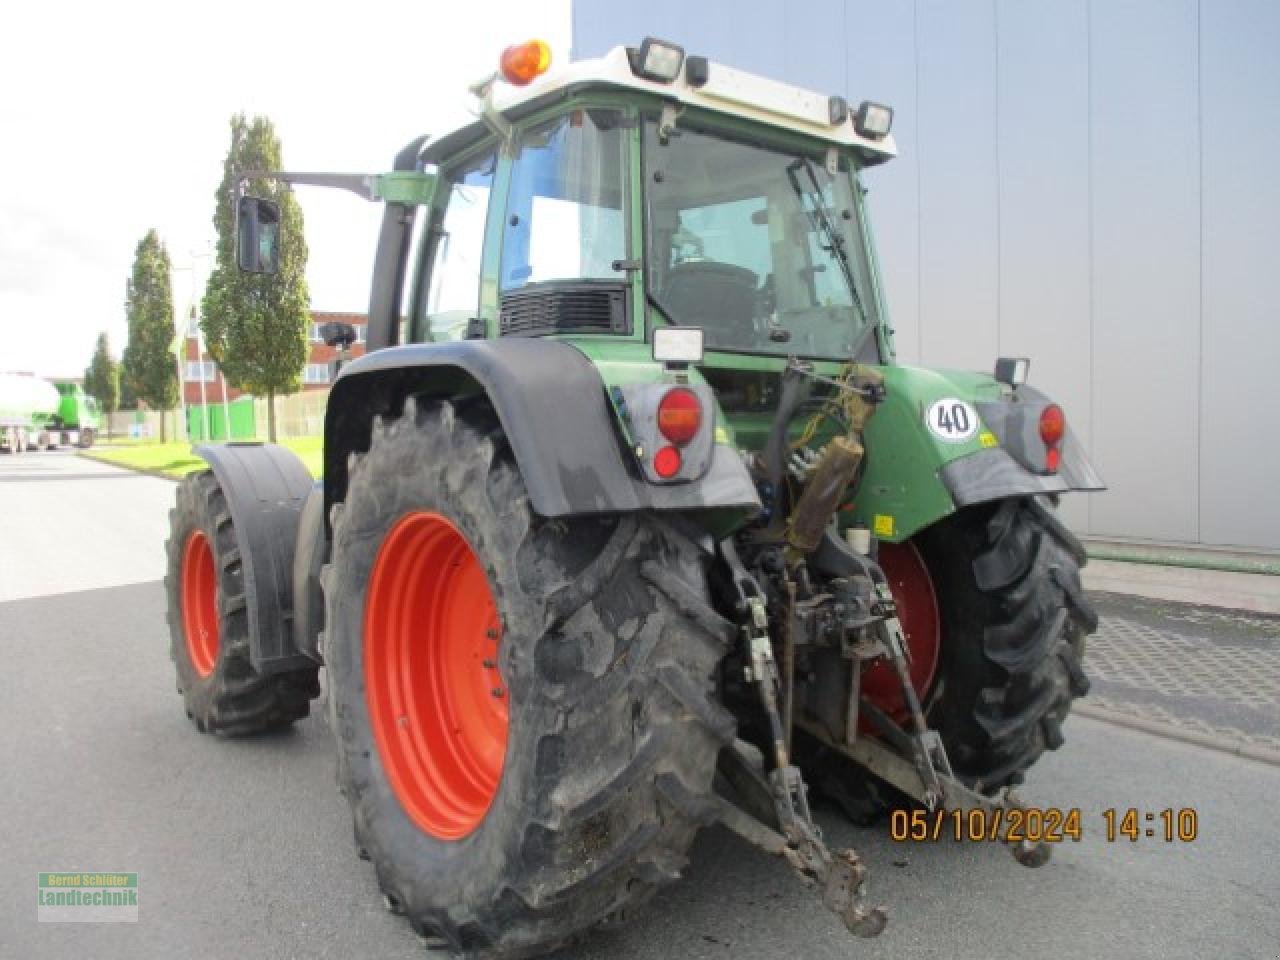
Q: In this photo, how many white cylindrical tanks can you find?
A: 1